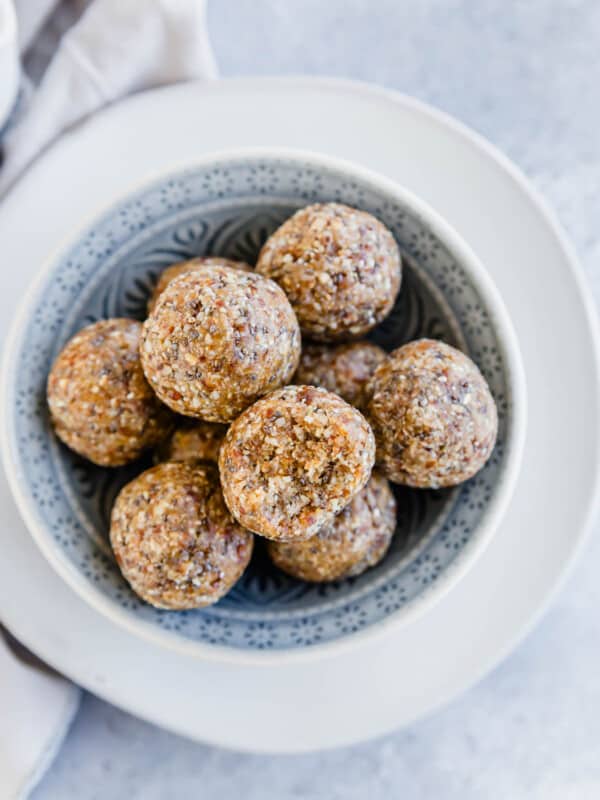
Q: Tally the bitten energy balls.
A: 1